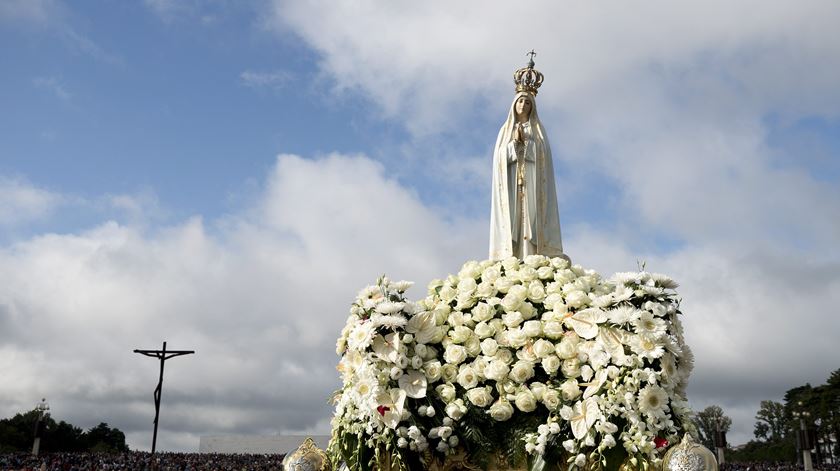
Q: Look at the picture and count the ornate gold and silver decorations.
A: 2